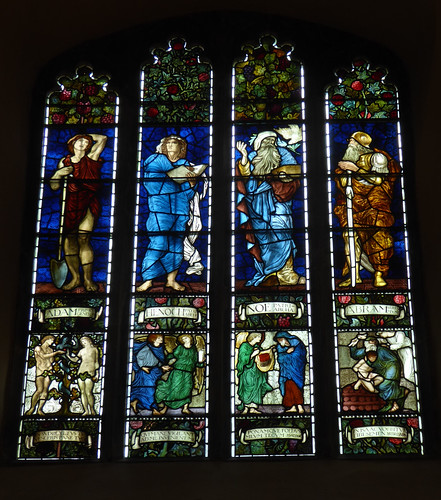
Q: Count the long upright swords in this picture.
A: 1